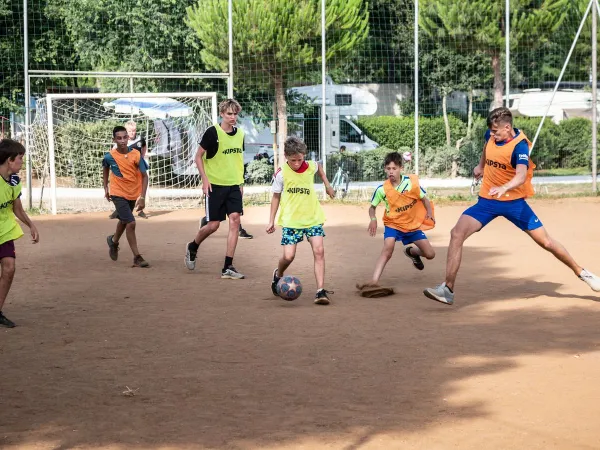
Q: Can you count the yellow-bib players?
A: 3